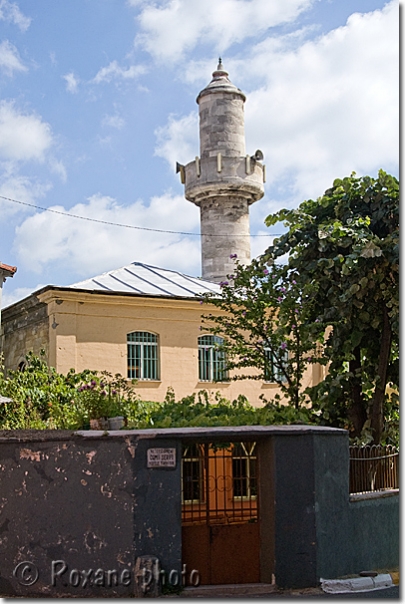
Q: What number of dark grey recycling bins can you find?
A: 0